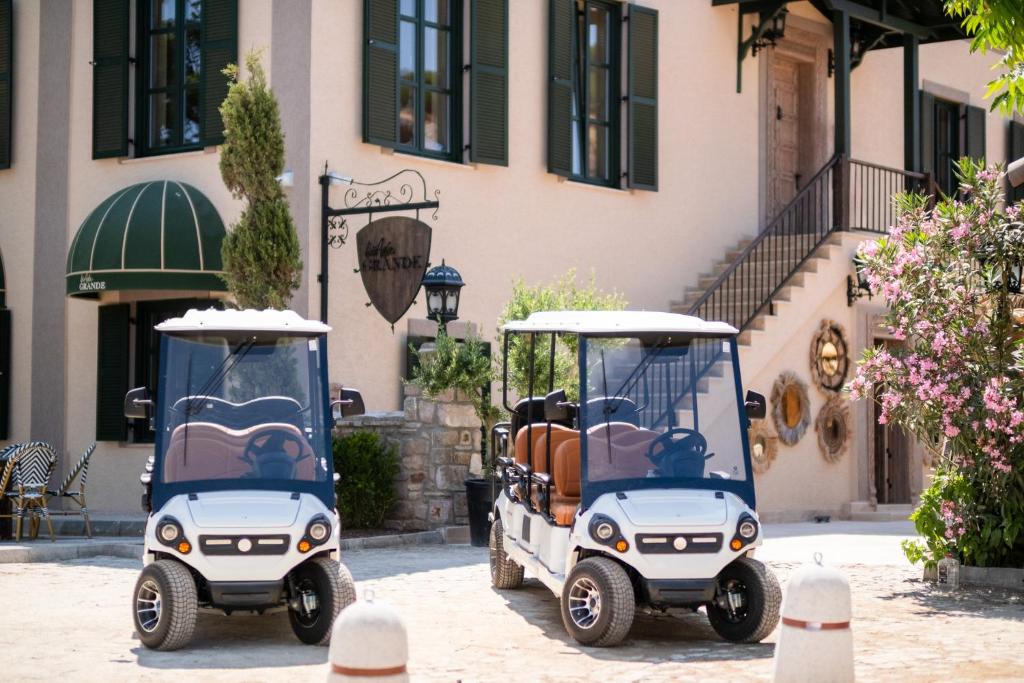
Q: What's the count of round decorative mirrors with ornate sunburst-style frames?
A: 4